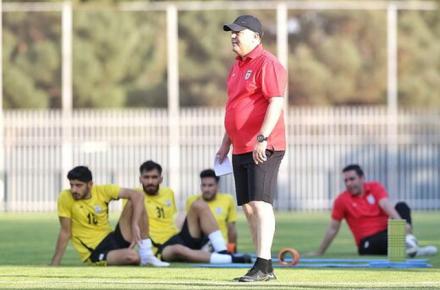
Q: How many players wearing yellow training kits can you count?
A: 3